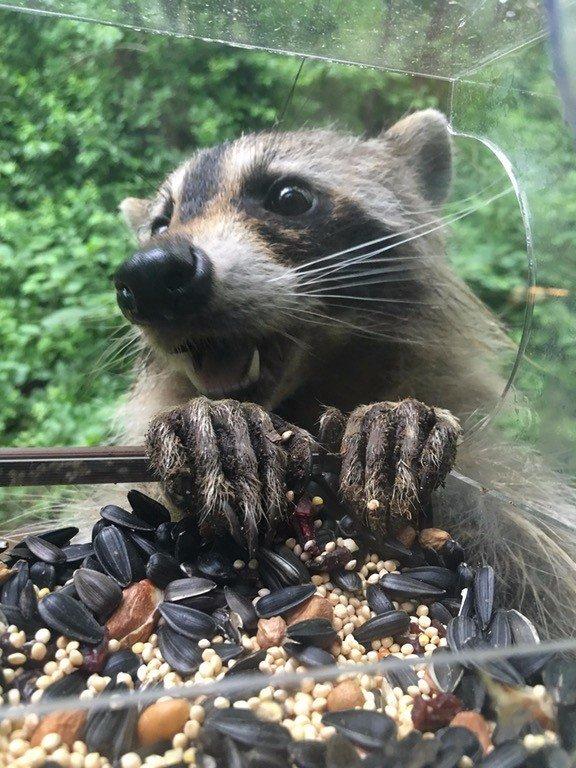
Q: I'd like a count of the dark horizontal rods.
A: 1